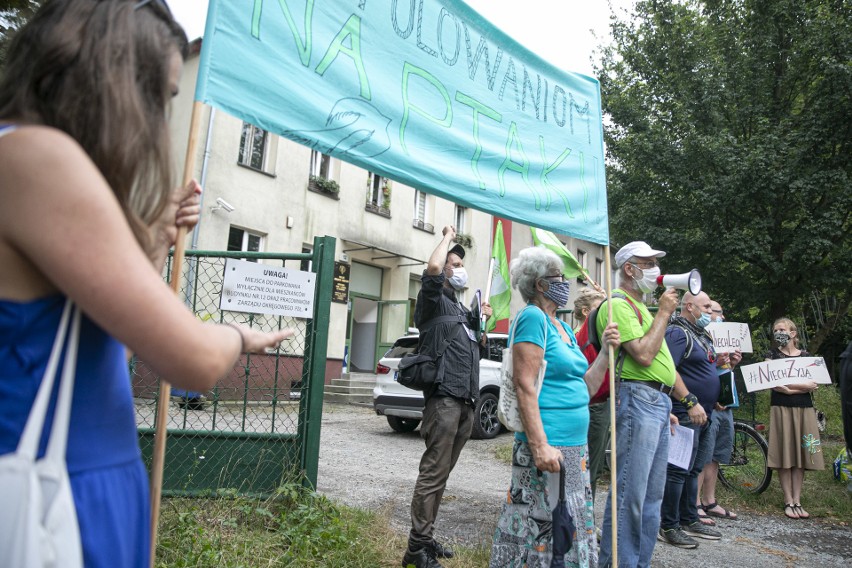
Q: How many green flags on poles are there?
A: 2